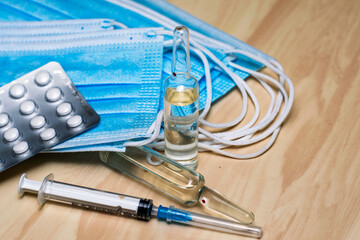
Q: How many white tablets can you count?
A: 11